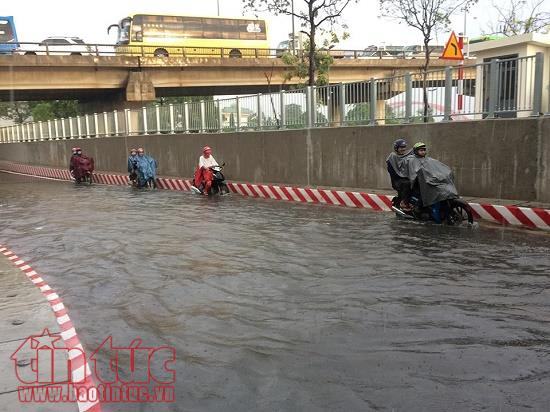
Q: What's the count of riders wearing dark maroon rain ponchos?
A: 2